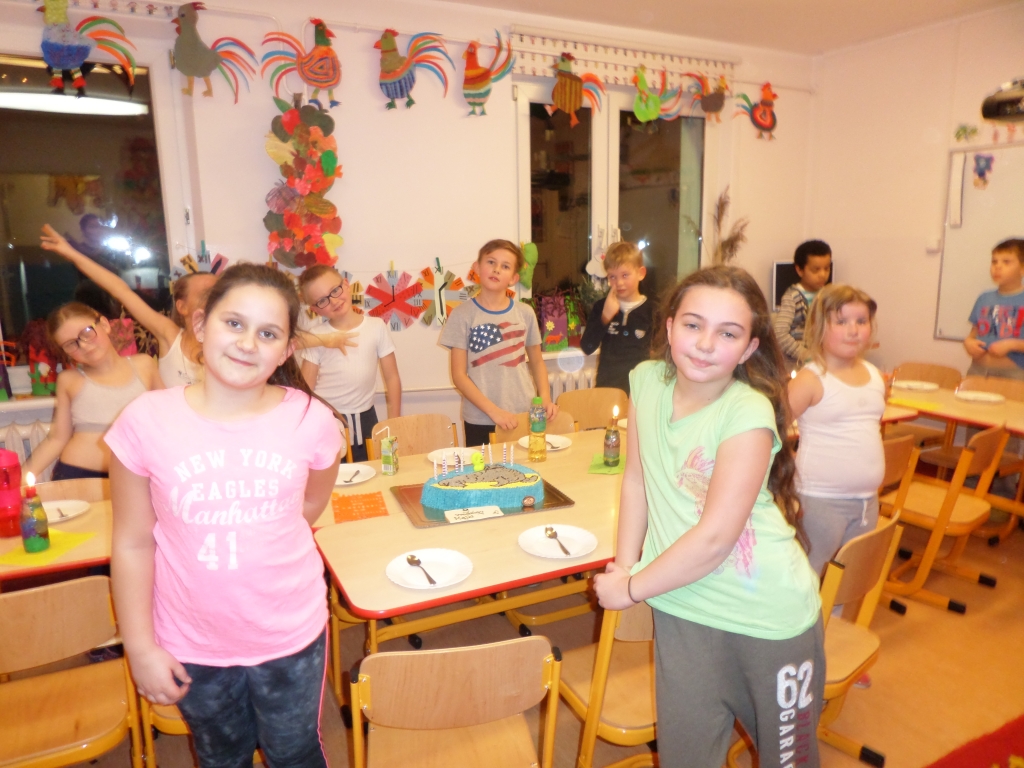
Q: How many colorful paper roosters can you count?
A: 9